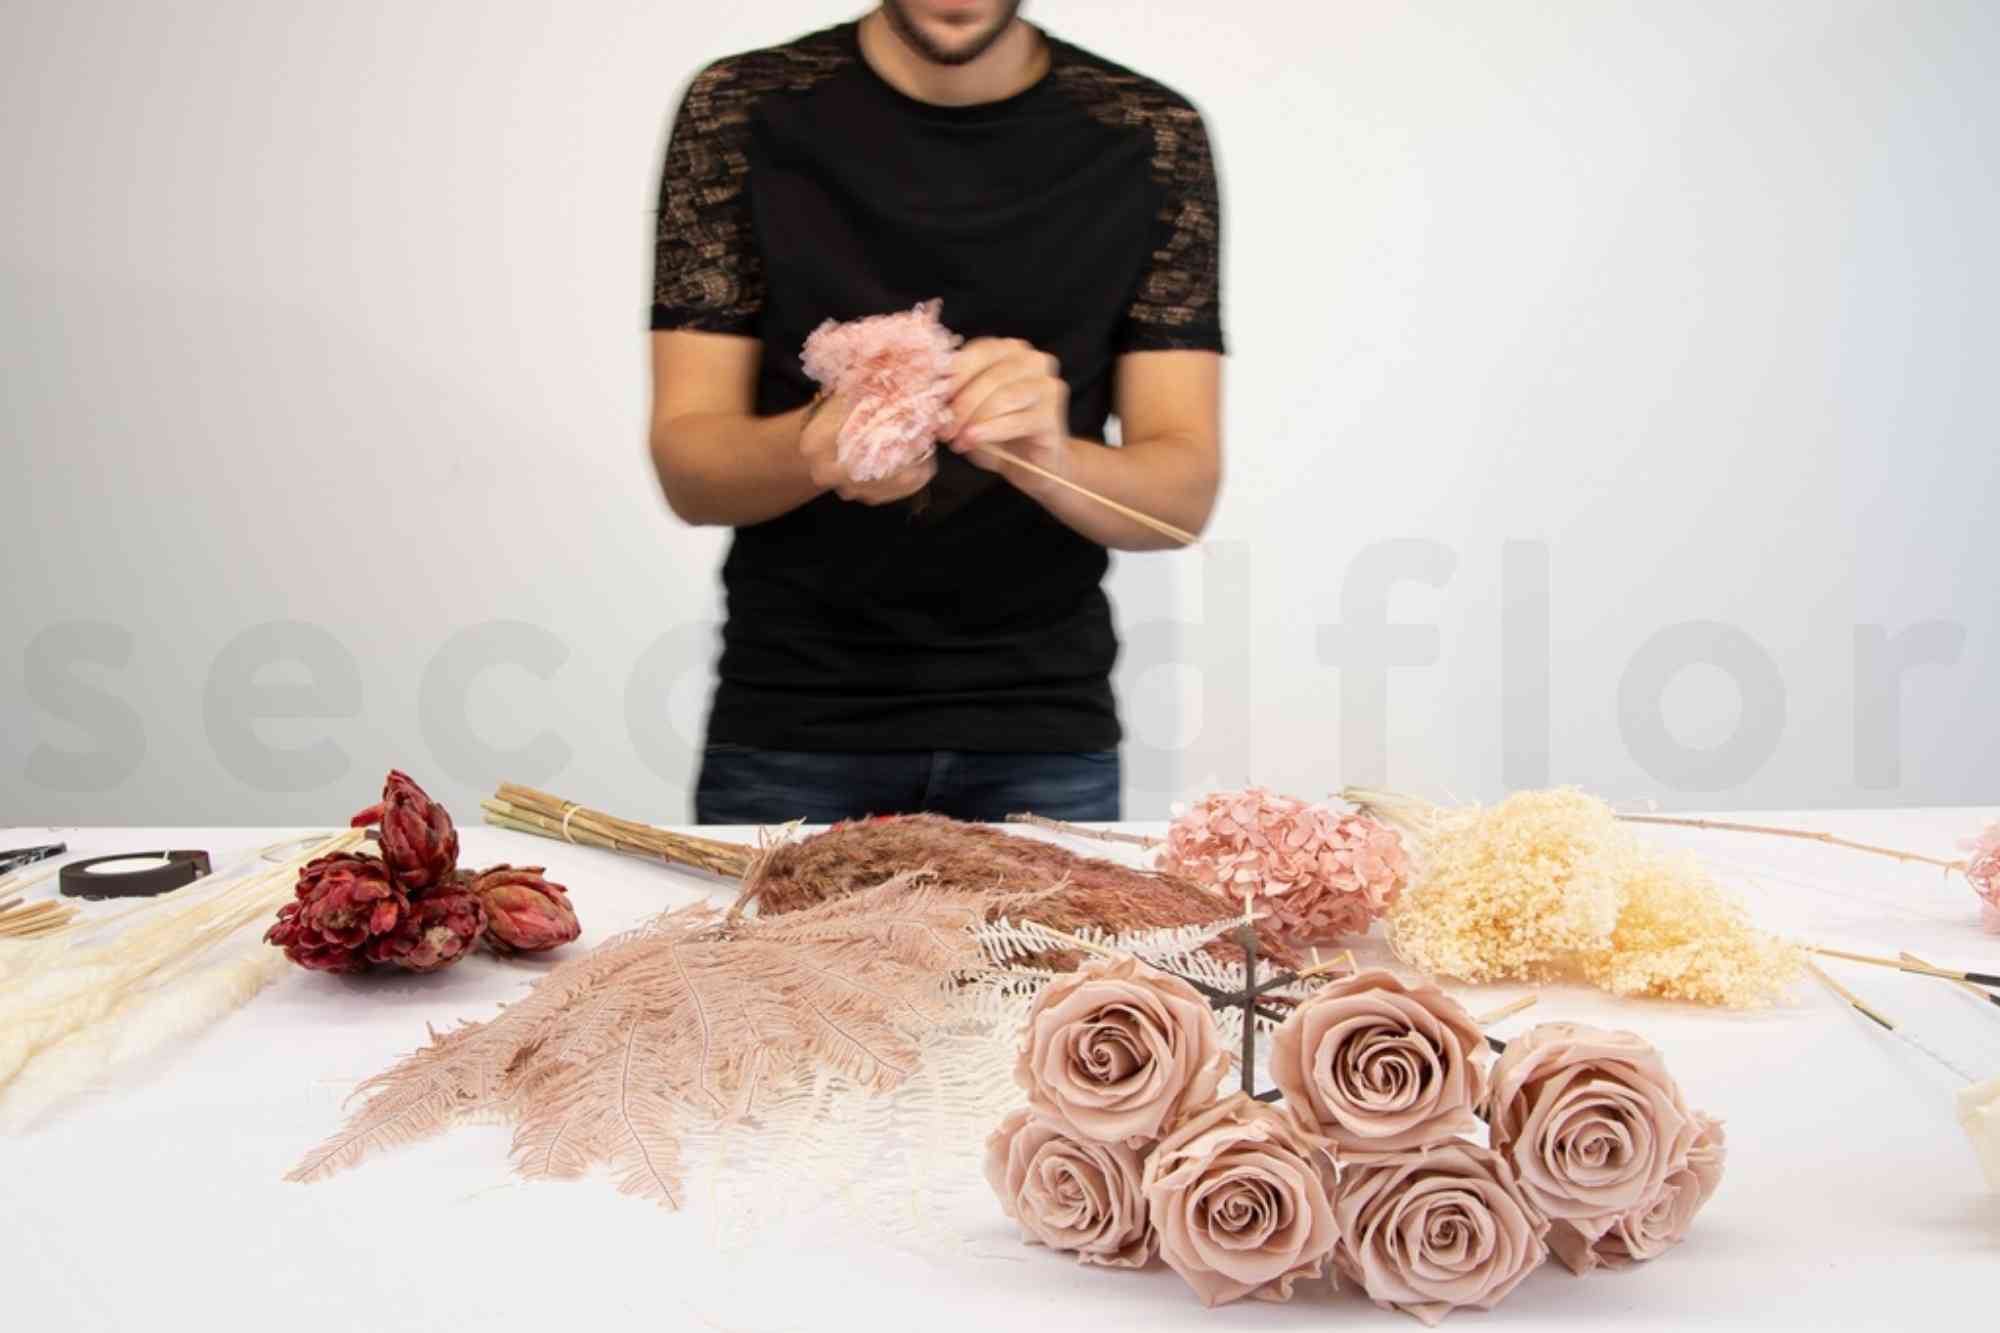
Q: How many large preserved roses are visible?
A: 7